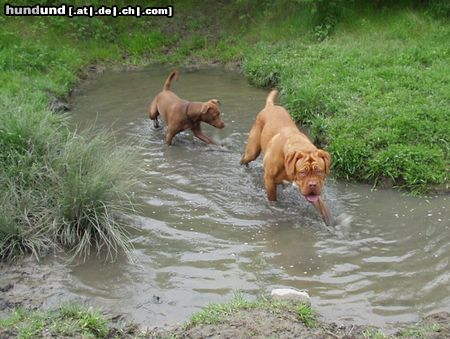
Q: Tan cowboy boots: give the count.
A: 0